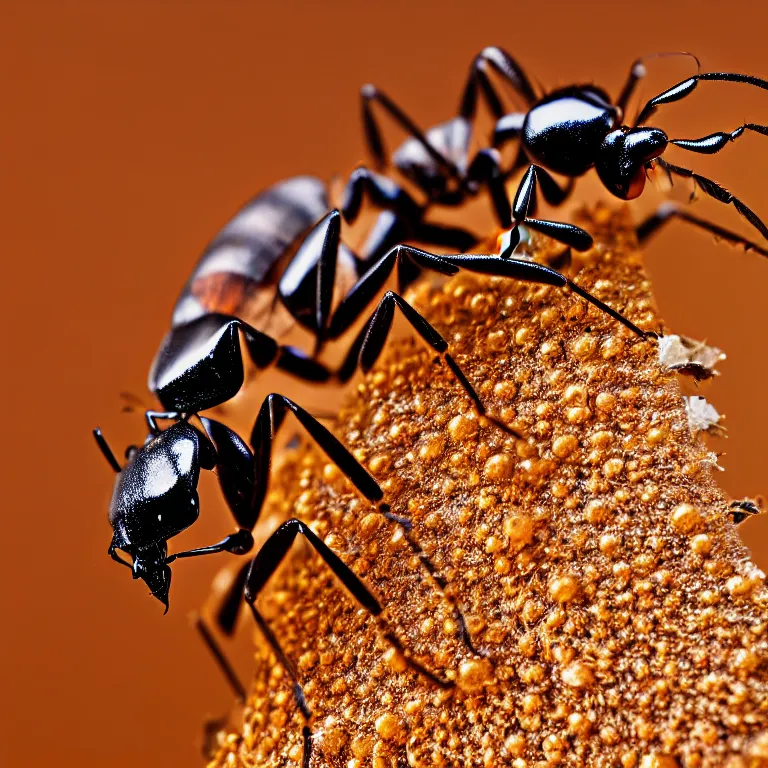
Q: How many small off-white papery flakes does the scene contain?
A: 2